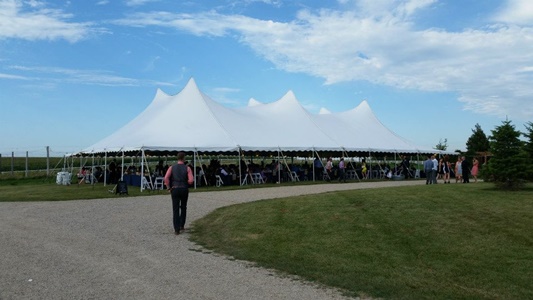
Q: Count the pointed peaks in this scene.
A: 6